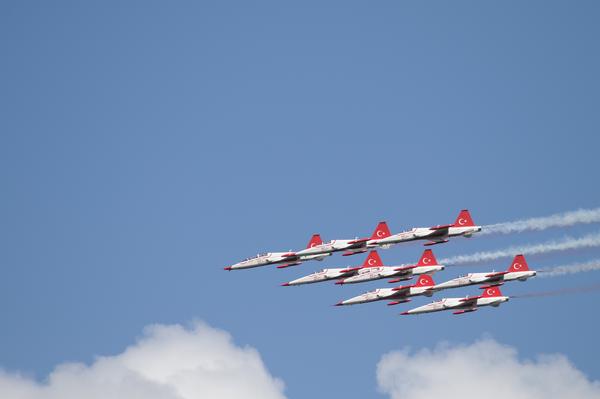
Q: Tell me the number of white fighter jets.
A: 8